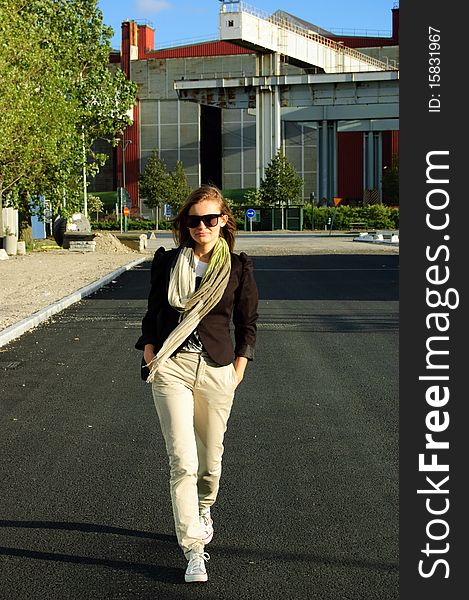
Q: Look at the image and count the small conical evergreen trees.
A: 3